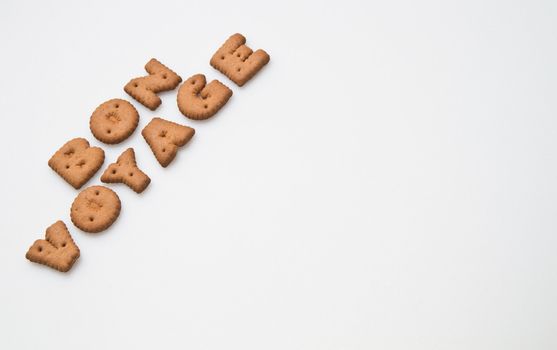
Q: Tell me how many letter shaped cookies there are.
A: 9